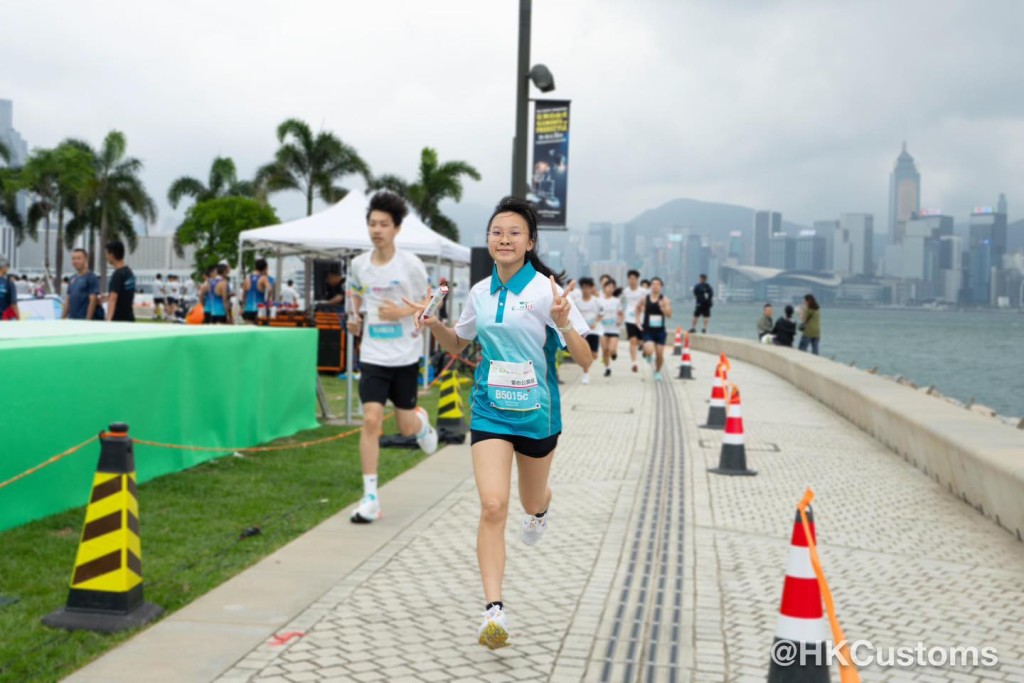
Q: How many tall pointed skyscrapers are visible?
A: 1